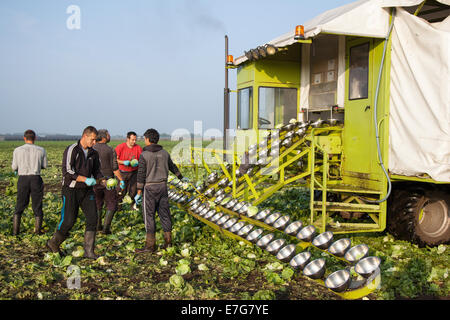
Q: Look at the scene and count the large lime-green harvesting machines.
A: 1